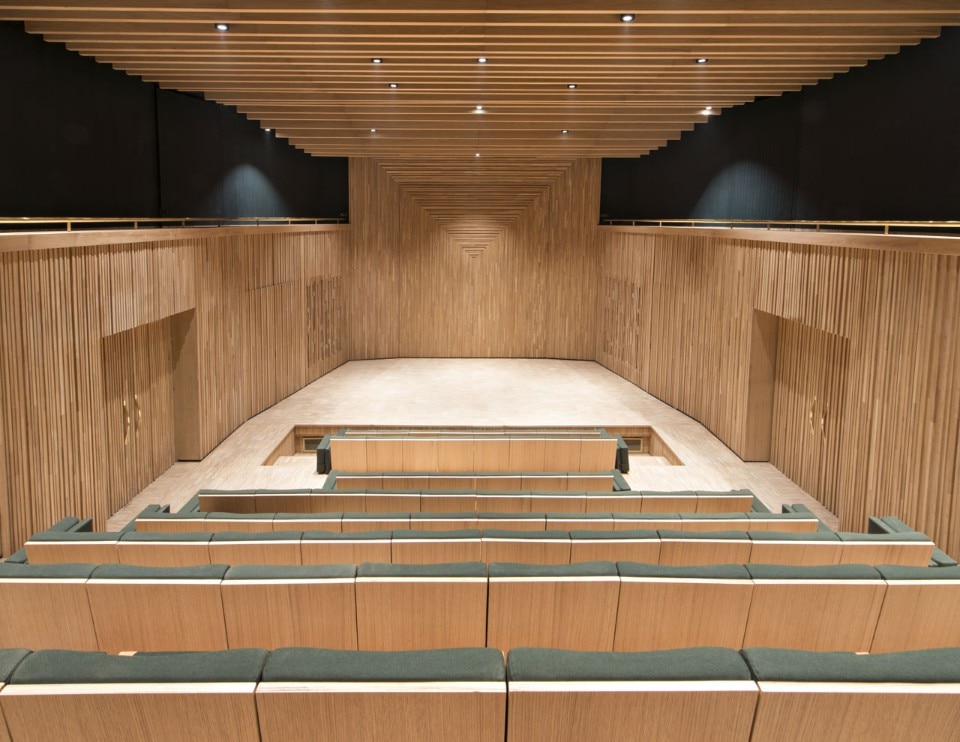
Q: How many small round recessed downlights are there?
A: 13